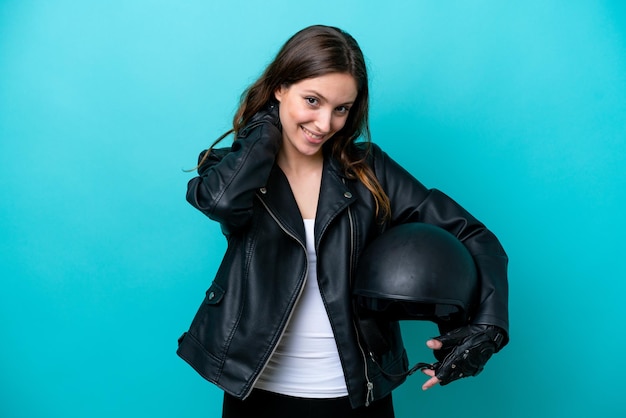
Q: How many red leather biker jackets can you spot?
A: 0